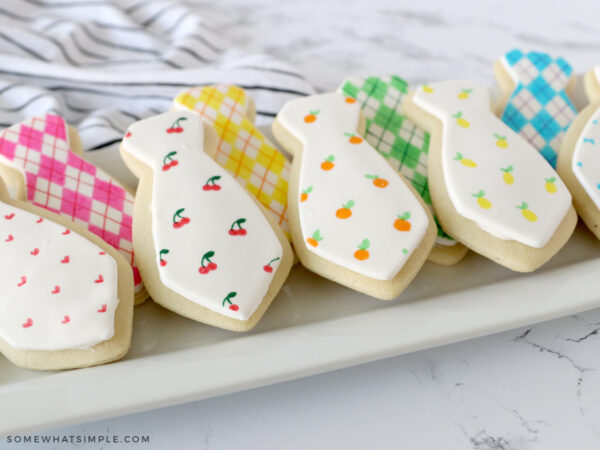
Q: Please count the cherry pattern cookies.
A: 1